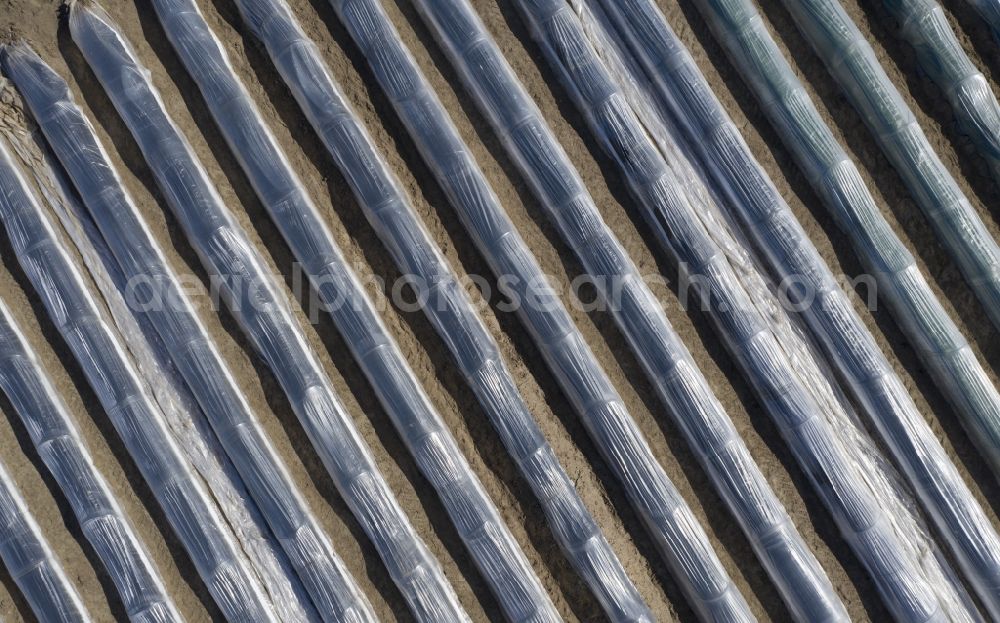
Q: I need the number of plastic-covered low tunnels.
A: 15